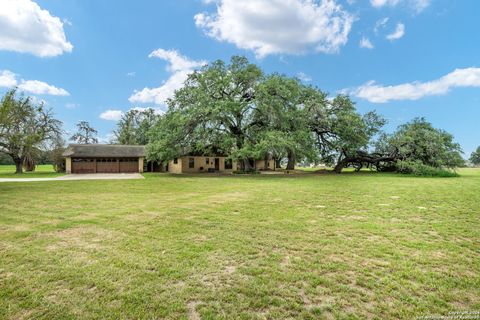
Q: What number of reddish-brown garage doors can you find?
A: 3